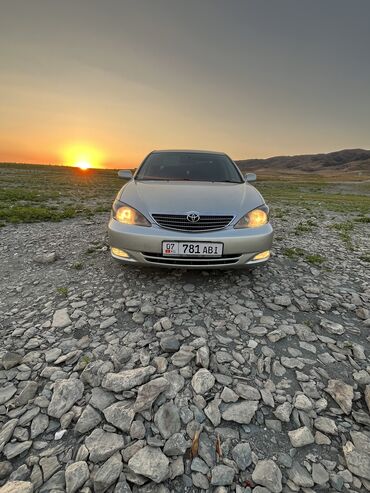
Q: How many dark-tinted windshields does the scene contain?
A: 1